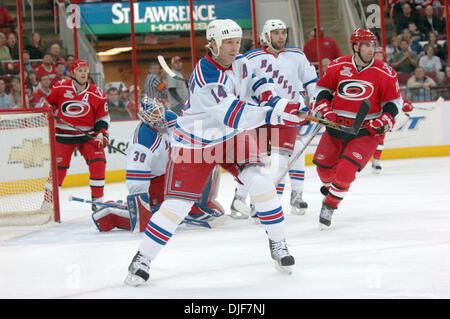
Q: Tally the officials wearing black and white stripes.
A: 1